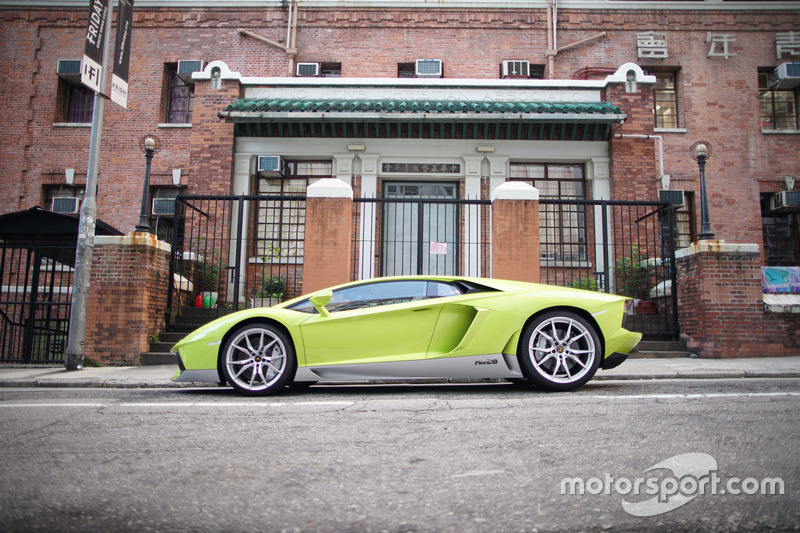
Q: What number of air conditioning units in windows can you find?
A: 11